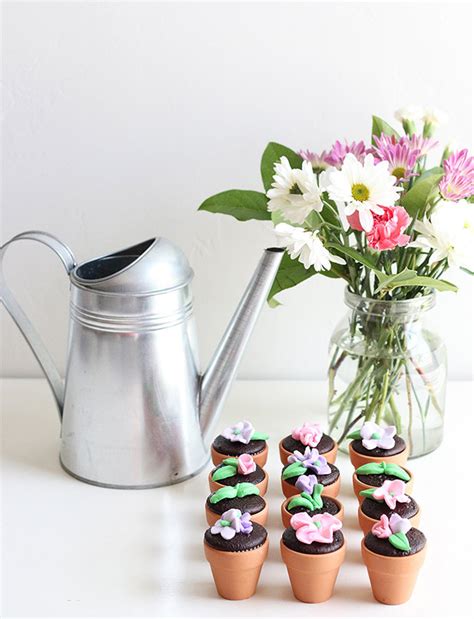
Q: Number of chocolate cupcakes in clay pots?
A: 12